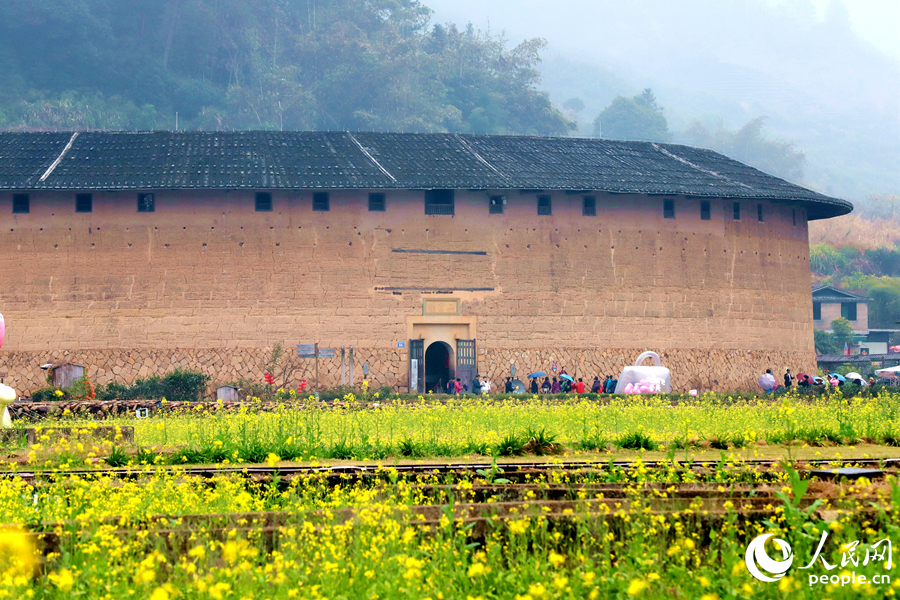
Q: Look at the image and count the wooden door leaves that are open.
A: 2